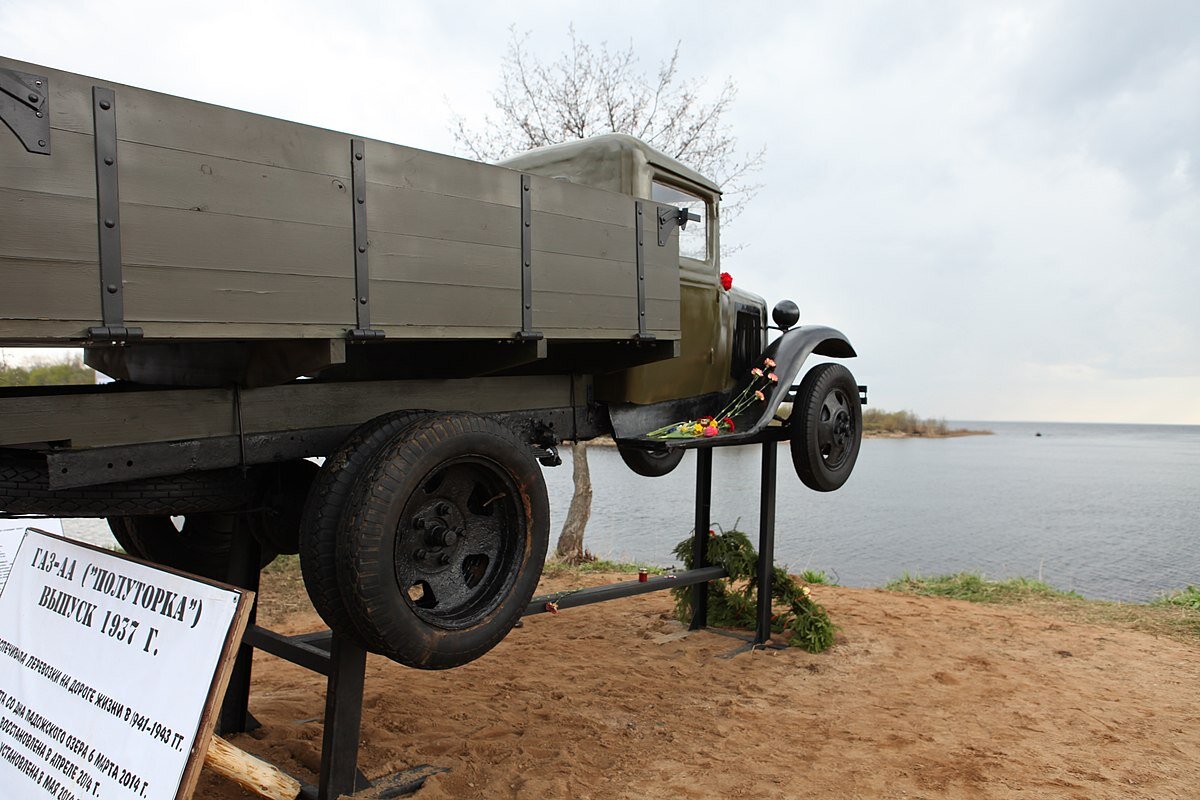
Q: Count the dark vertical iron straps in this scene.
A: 4